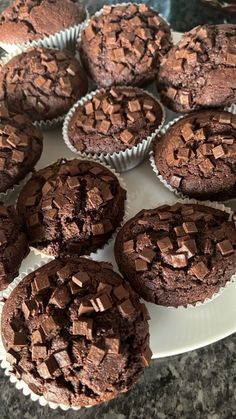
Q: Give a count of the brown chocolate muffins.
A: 11